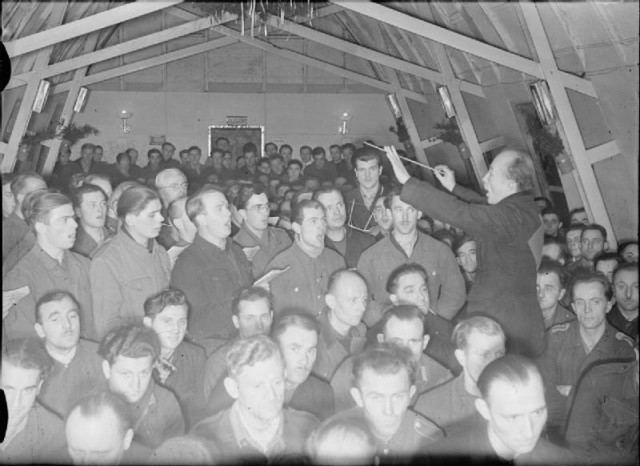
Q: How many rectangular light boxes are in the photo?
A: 5